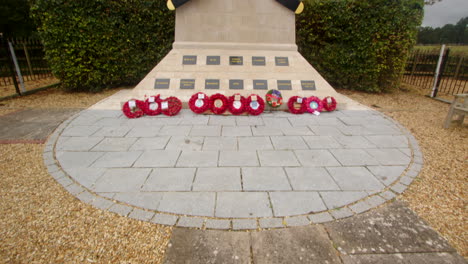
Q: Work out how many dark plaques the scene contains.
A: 12